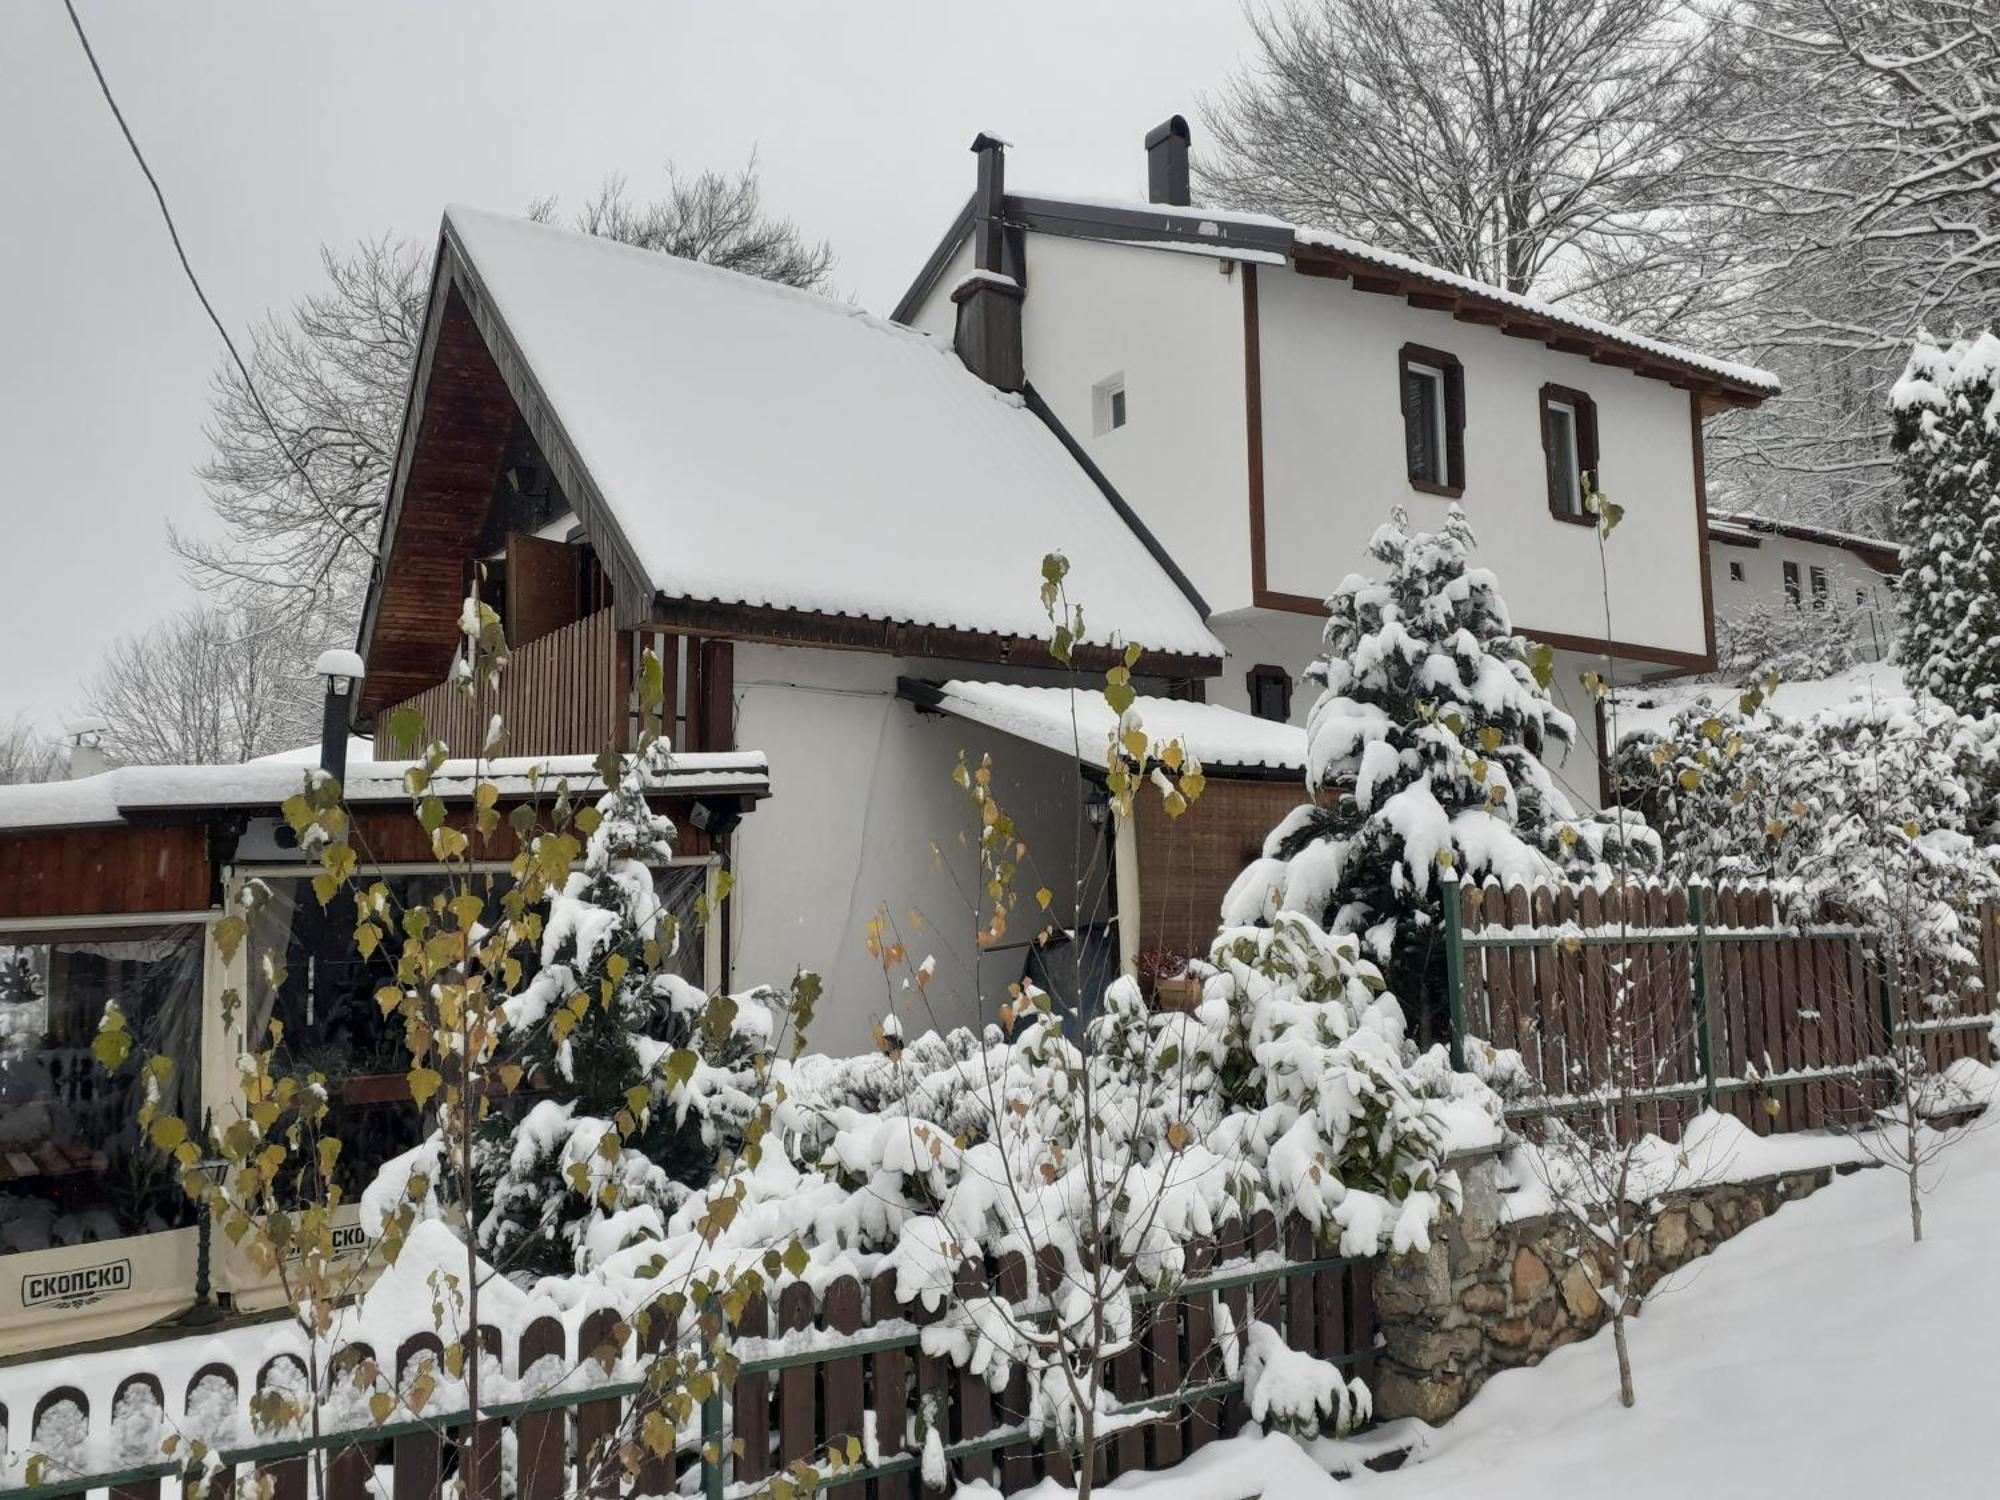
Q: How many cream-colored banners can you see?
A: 2